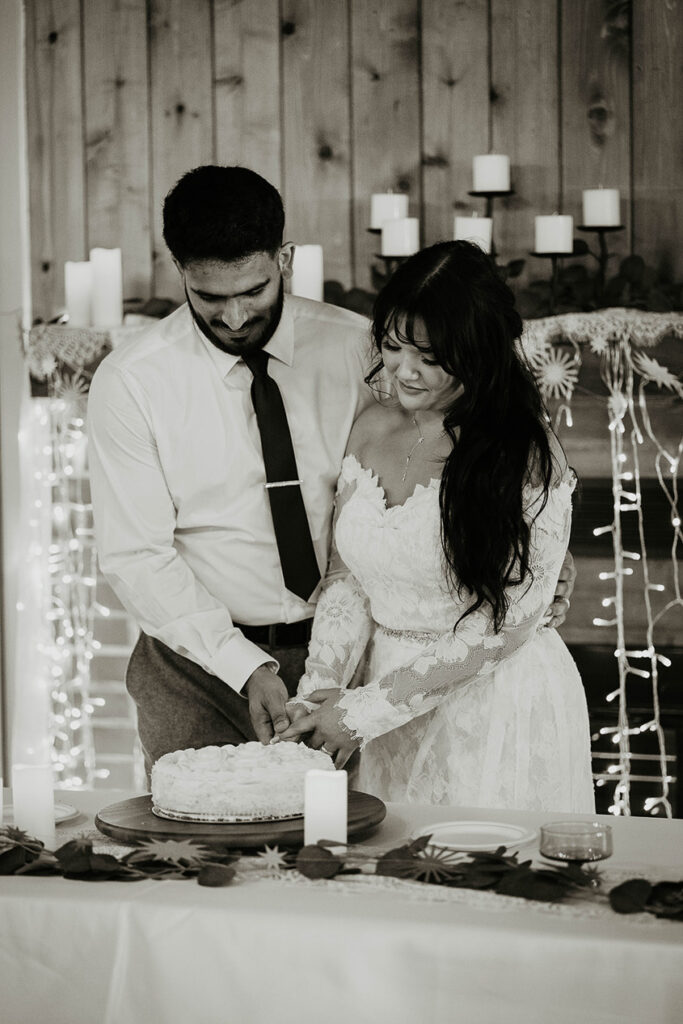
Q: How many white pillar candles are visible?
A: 11